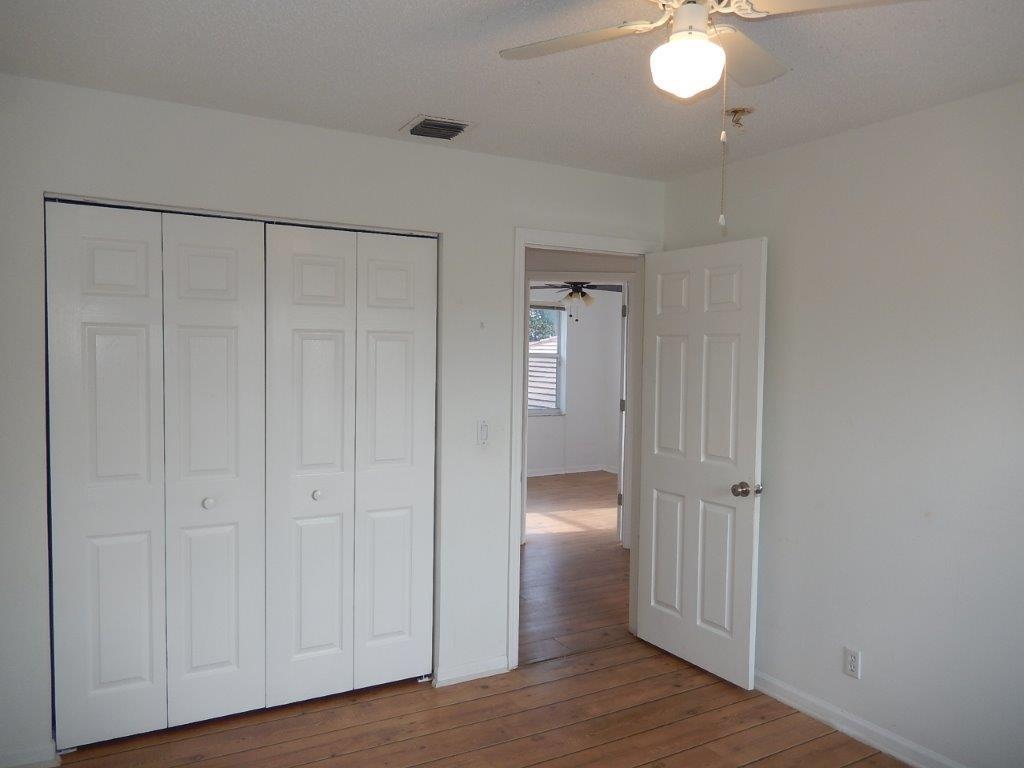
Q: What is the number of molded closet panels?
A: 12